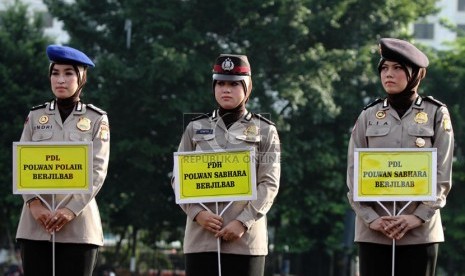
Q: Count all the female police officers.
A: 3